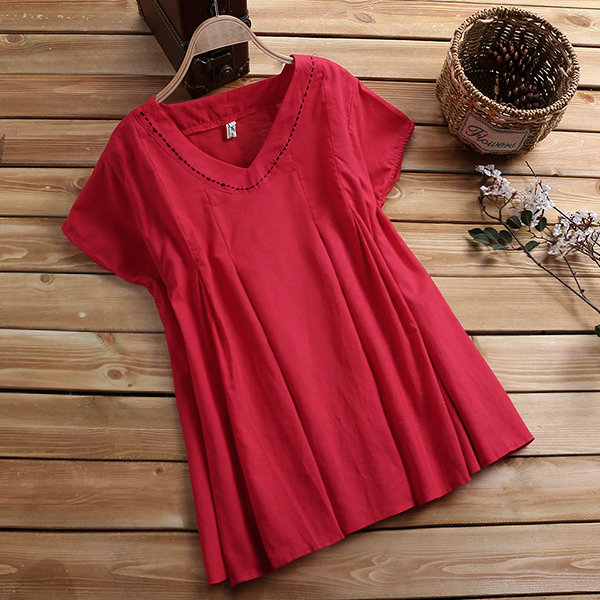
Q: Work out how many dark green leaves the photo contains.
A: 9